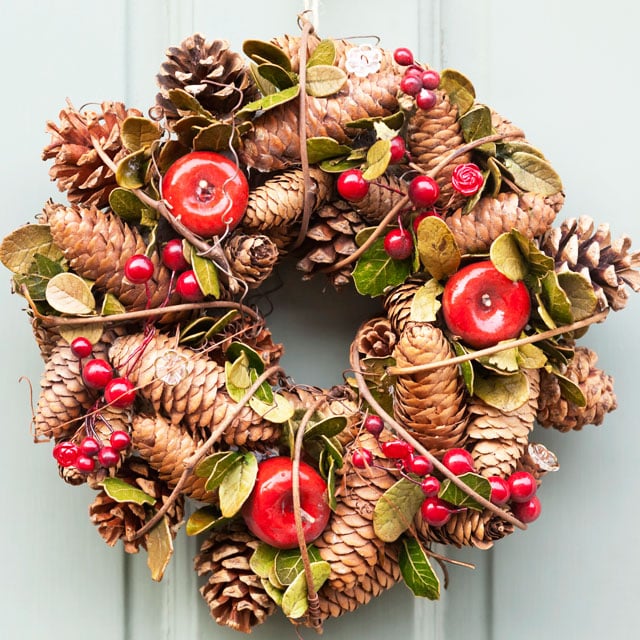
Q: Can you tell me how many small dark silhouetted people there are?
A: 0